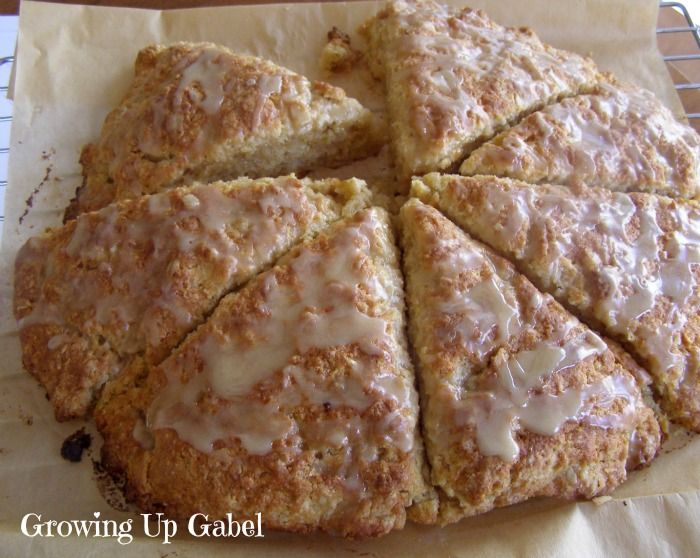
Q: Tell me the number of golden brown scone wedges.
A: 7